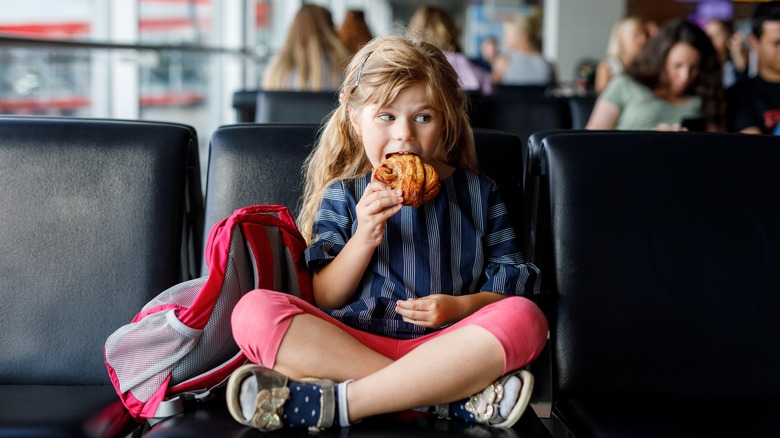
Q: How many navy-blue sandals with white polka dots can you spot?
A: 0